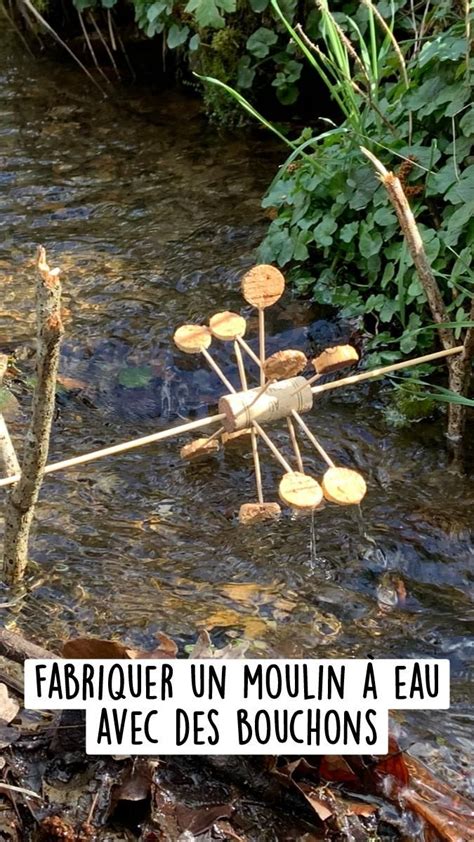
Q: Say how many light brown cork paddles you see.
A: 10